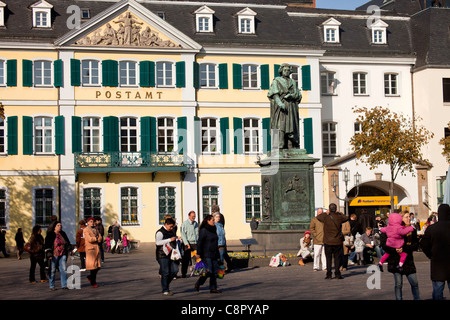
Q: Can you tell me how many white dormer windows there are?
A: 6